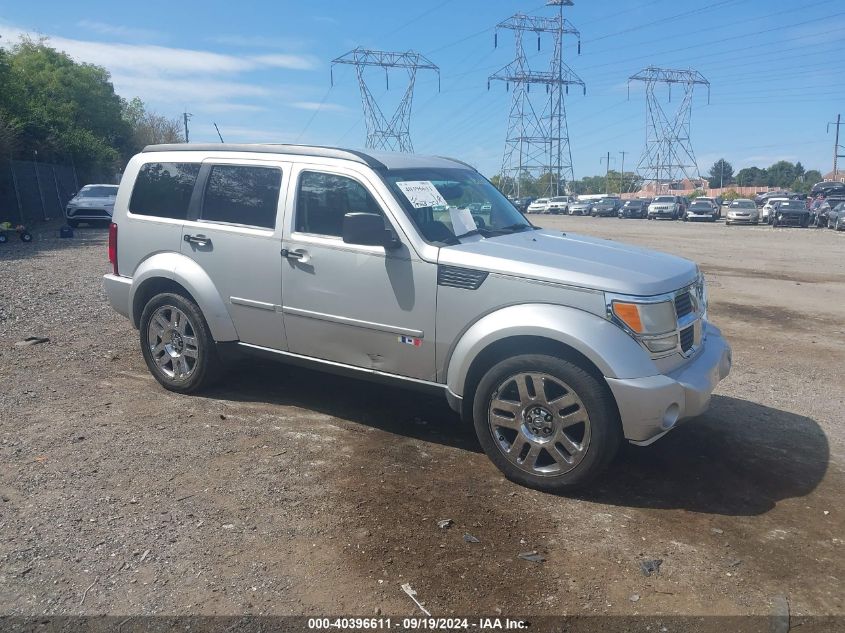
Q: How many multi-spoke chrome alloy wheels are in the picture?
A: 2